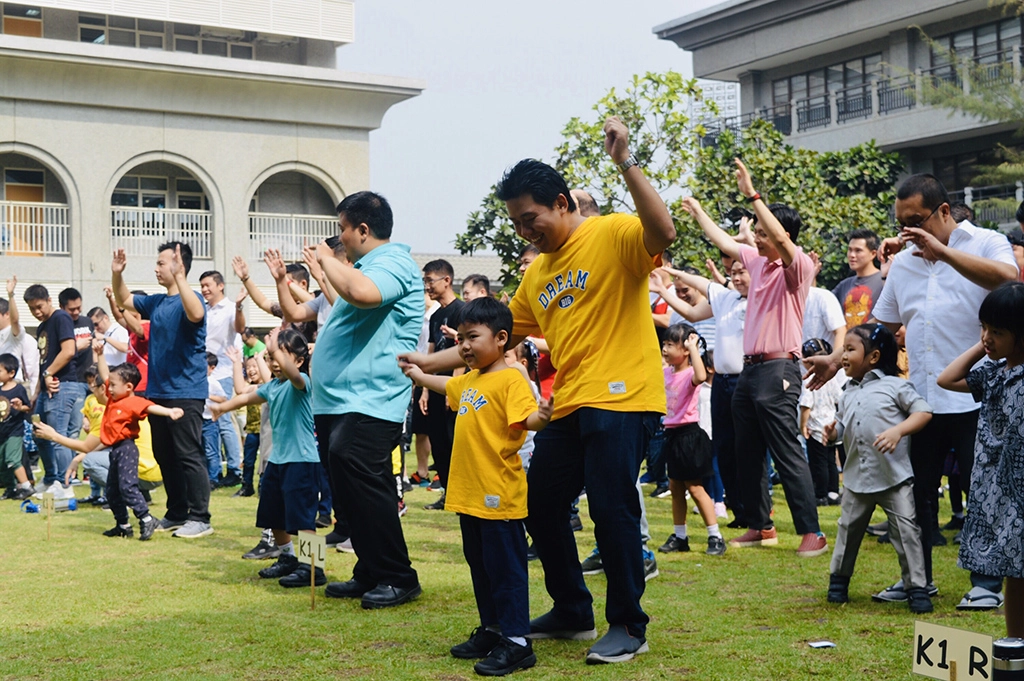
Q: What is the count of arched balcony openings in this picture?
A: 3